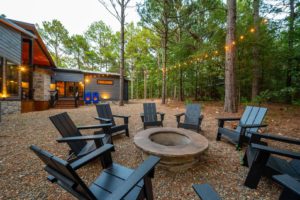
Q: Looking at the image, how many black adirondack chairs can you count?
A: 8